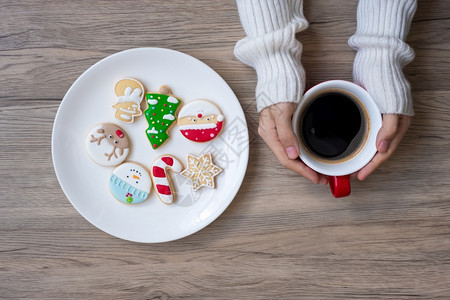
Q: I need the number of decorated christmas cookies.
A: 7